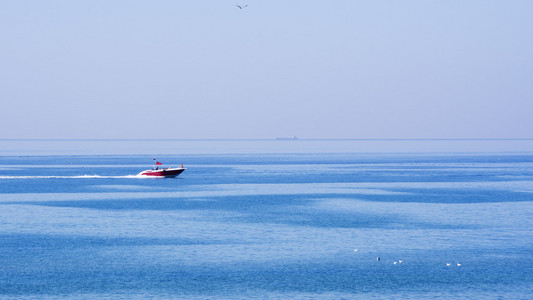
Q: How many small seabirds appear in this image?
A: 7